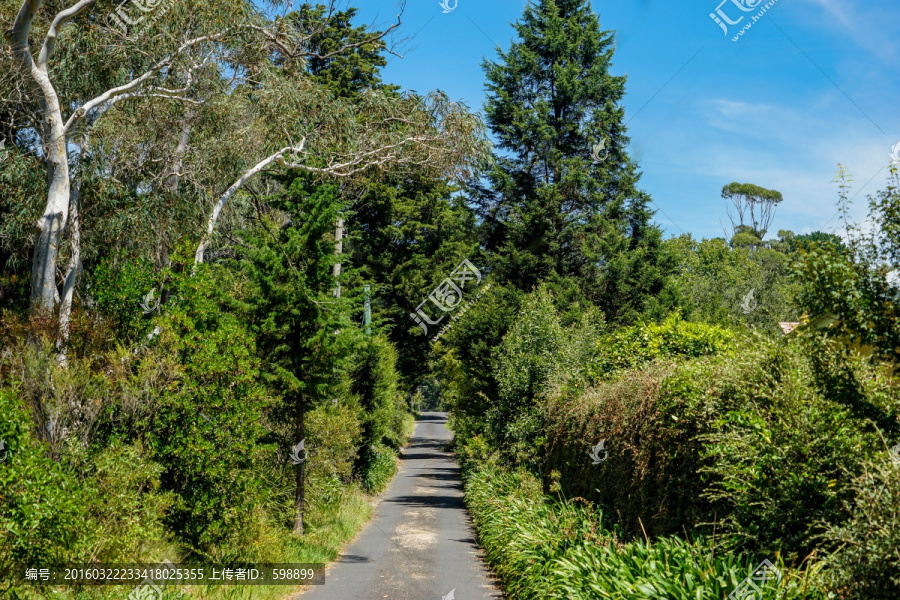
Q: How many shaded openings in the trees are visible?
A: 1